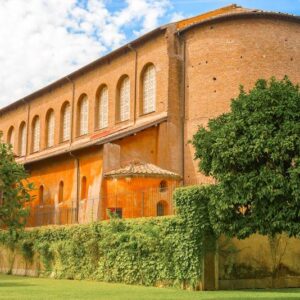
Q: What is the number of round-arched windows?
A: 14